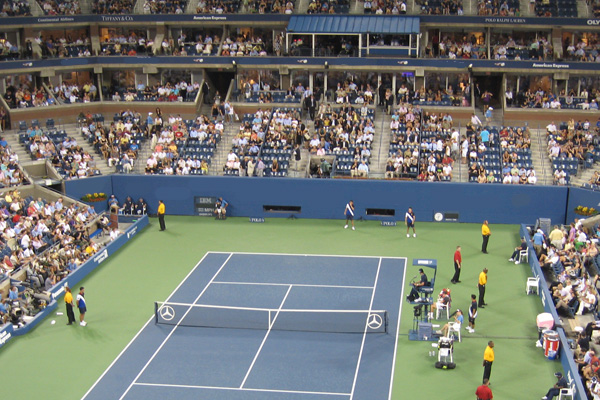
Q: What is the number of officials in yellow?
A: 5